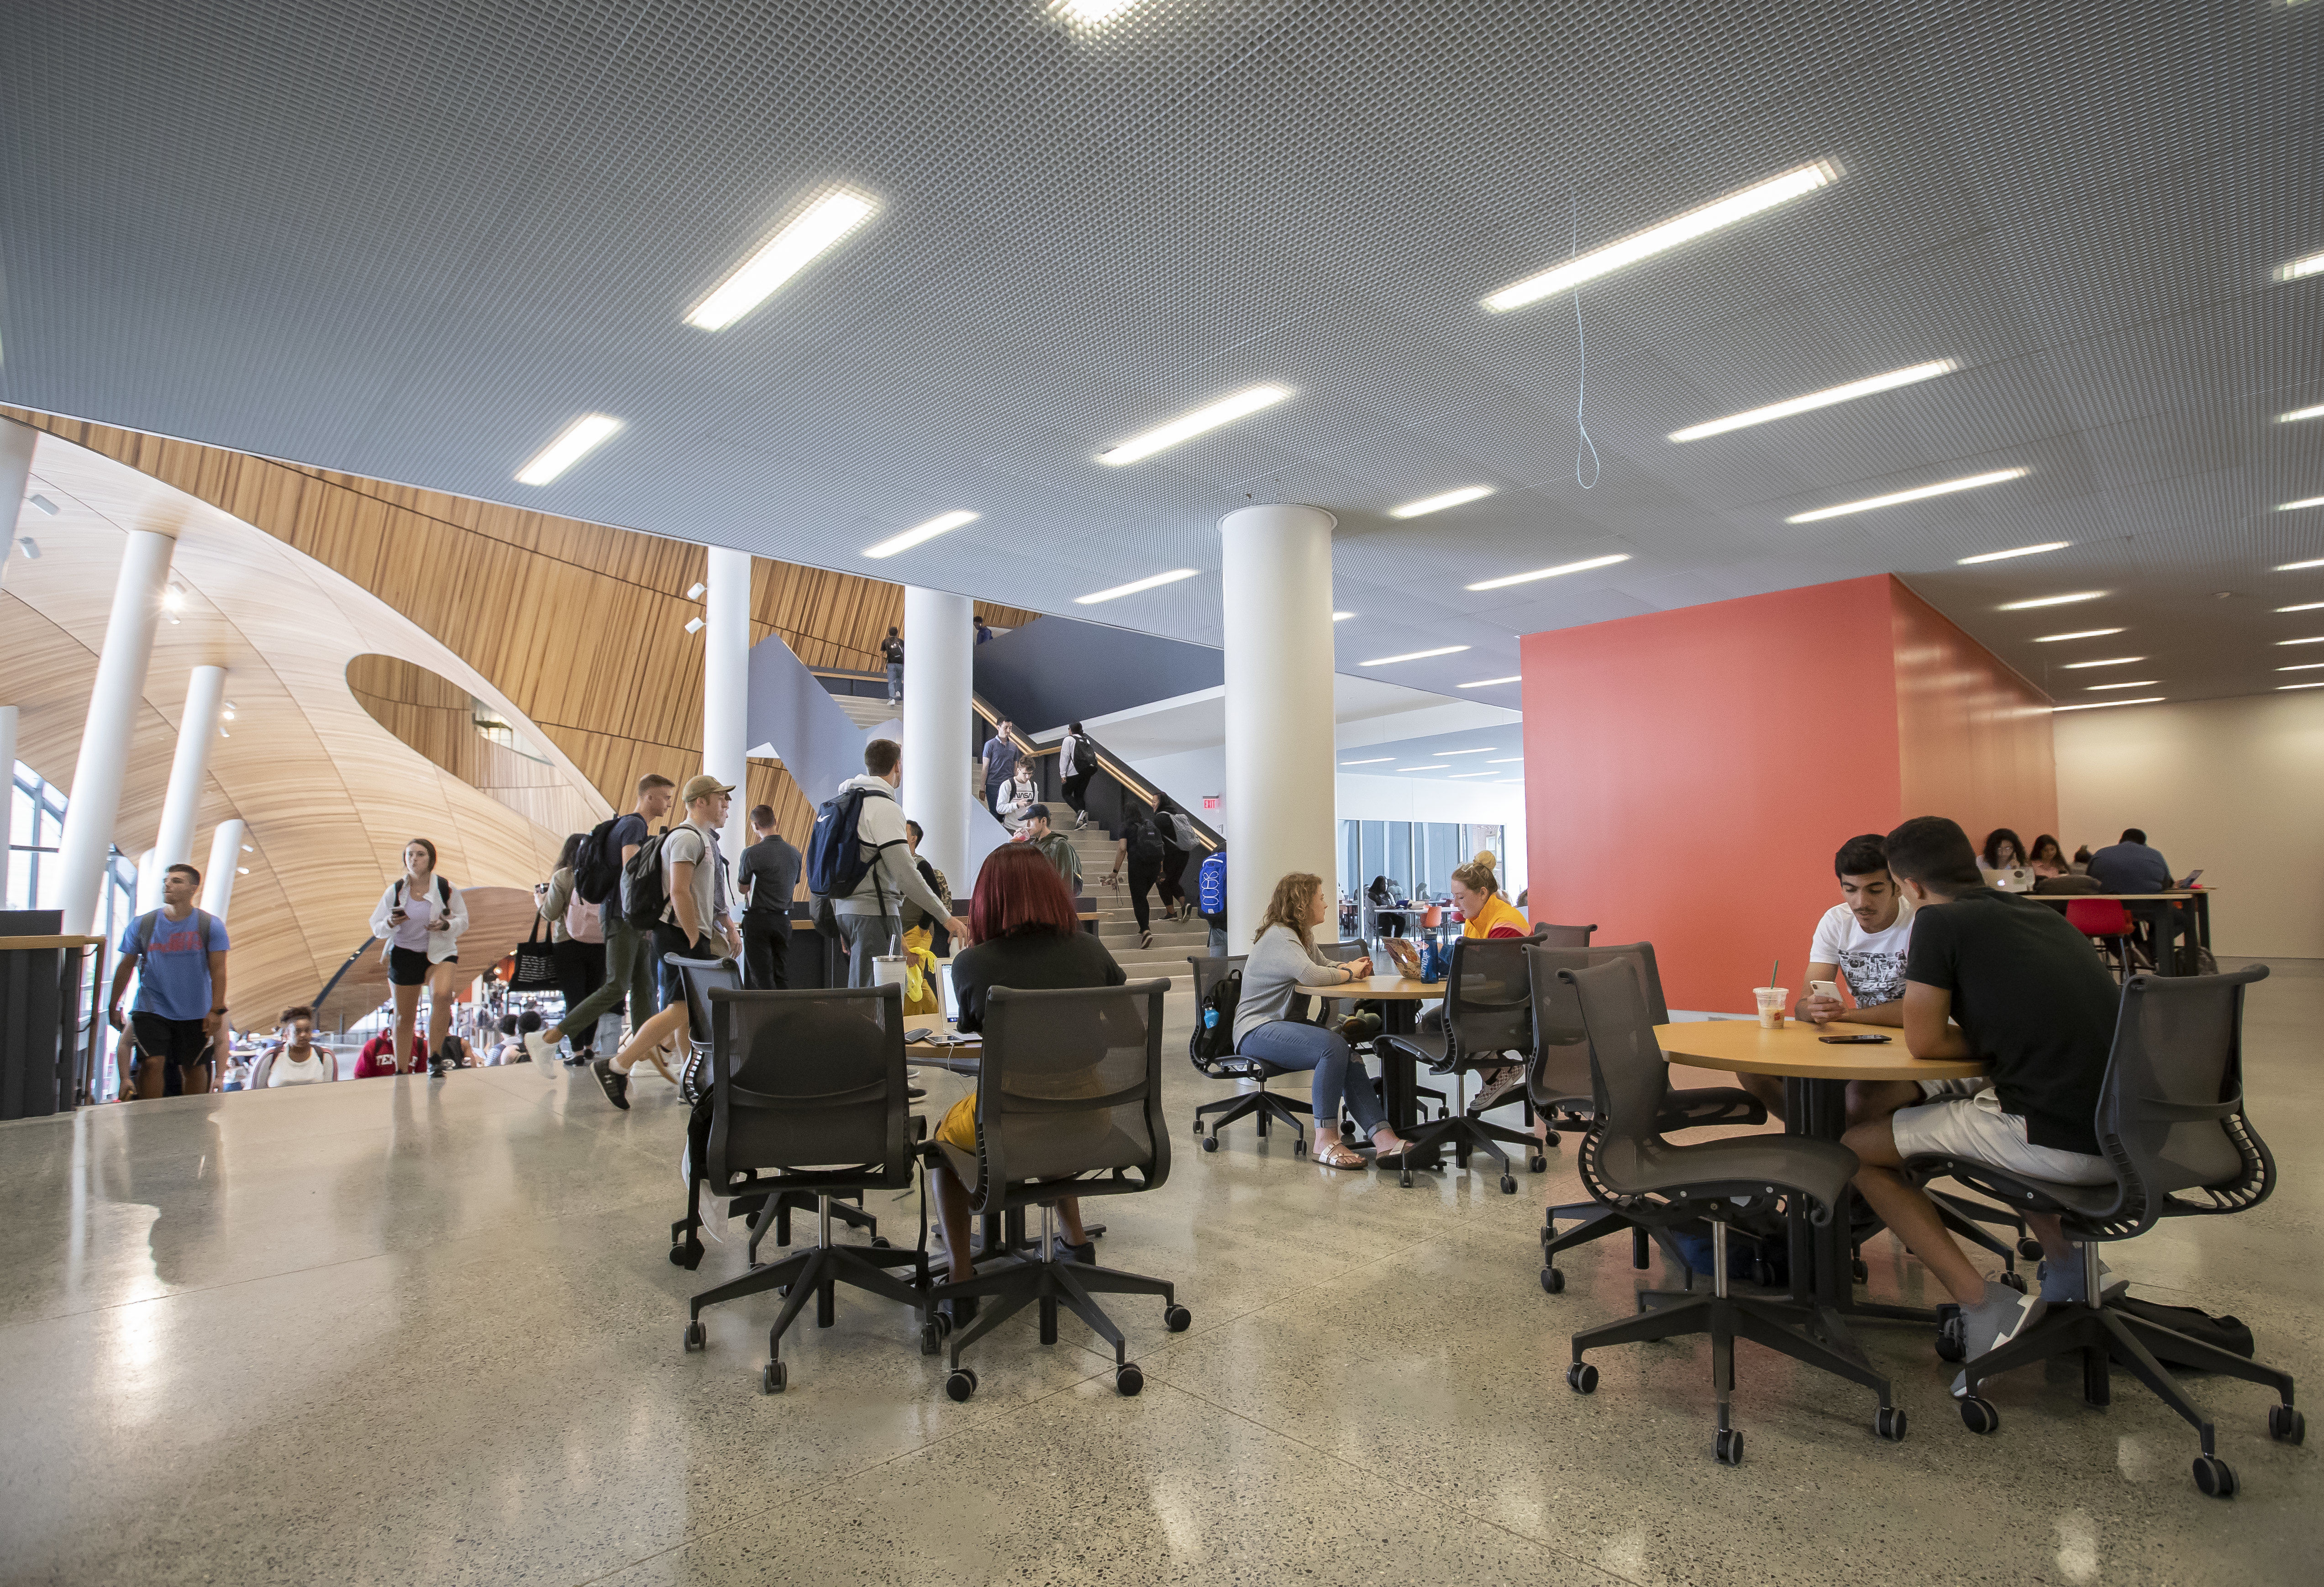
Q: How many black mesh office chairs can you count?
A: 11